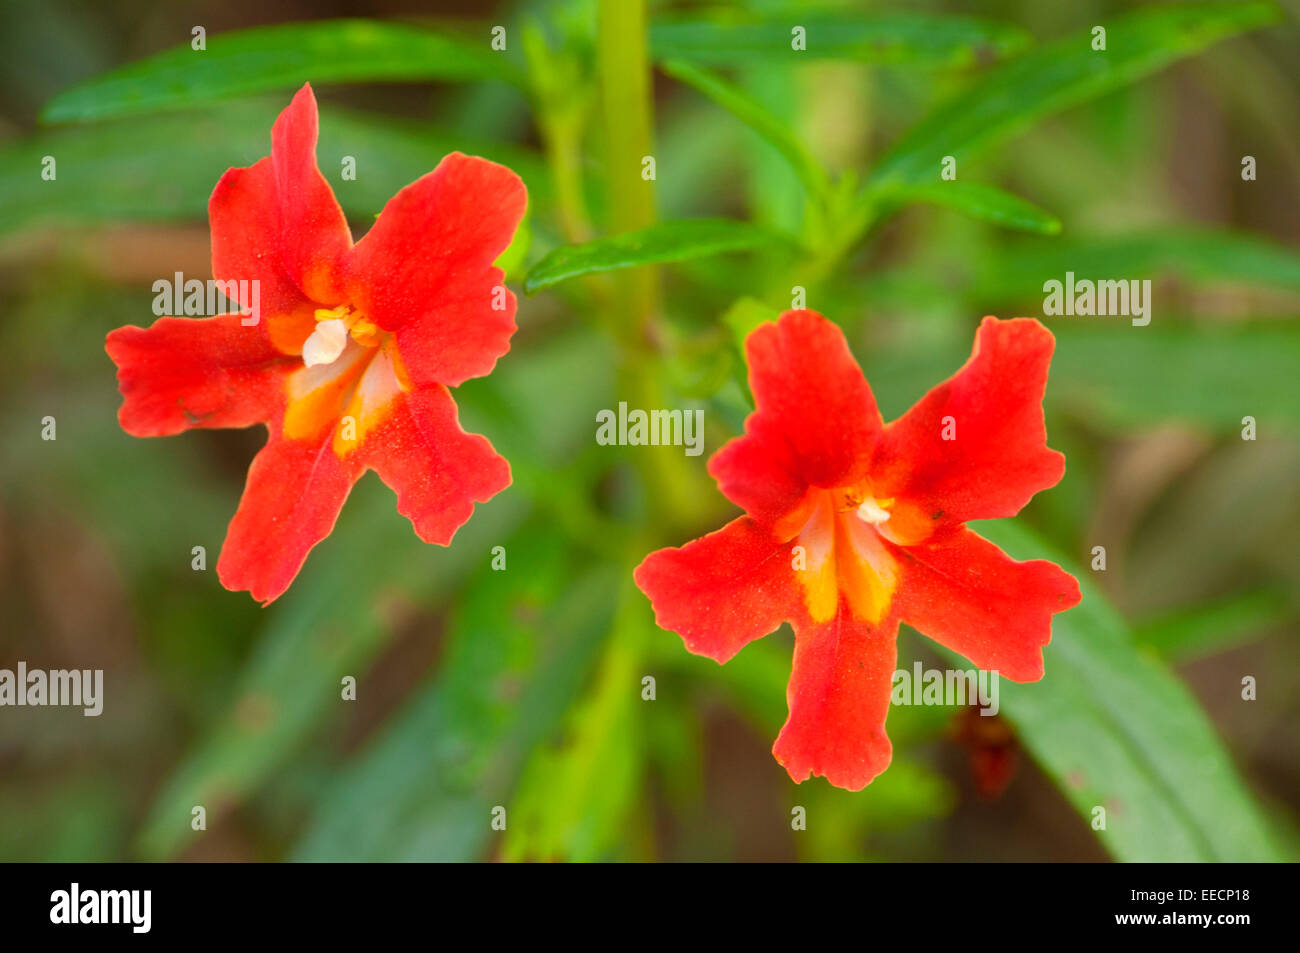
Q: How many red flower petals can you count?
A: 10